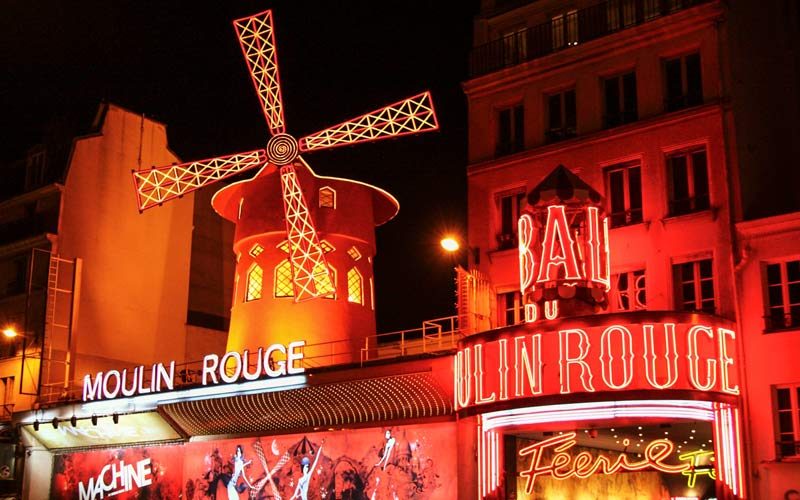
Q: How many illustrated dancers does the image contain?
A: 3